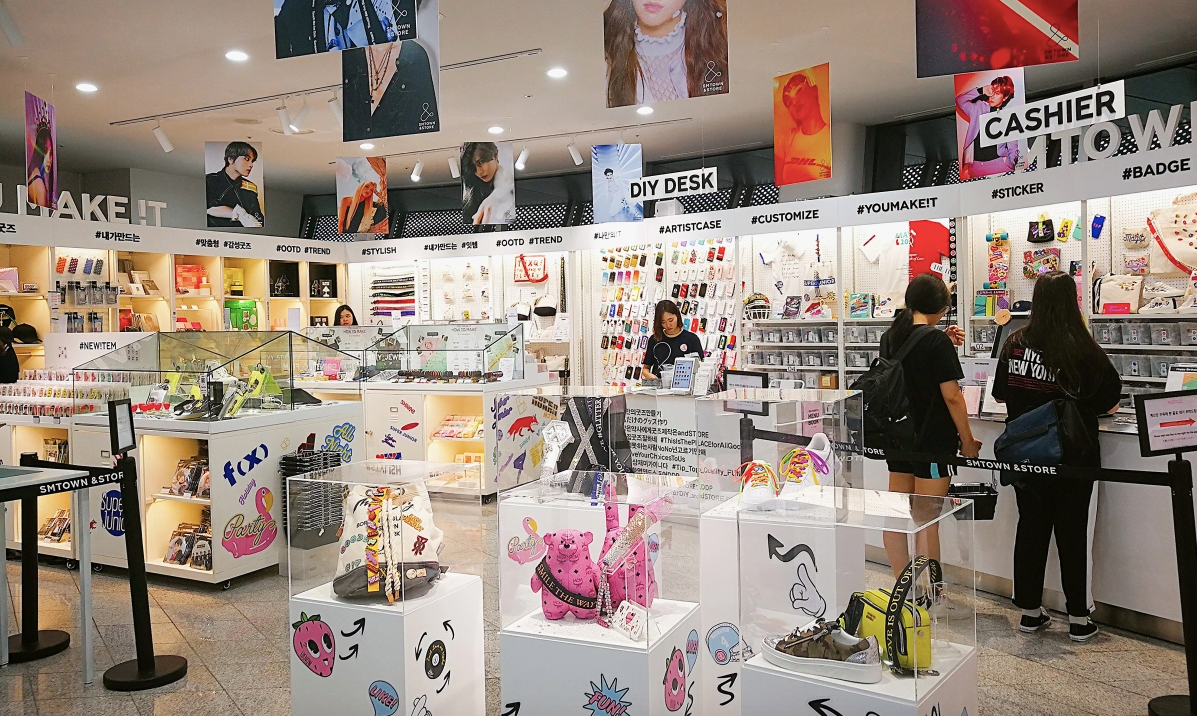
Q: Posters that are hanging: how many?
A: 11